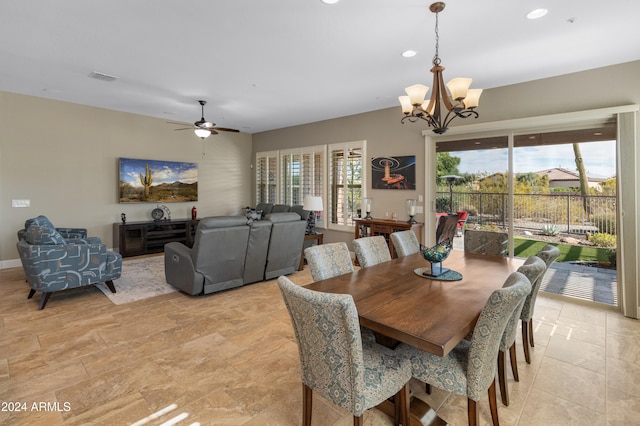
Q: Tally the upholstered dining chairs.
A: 8